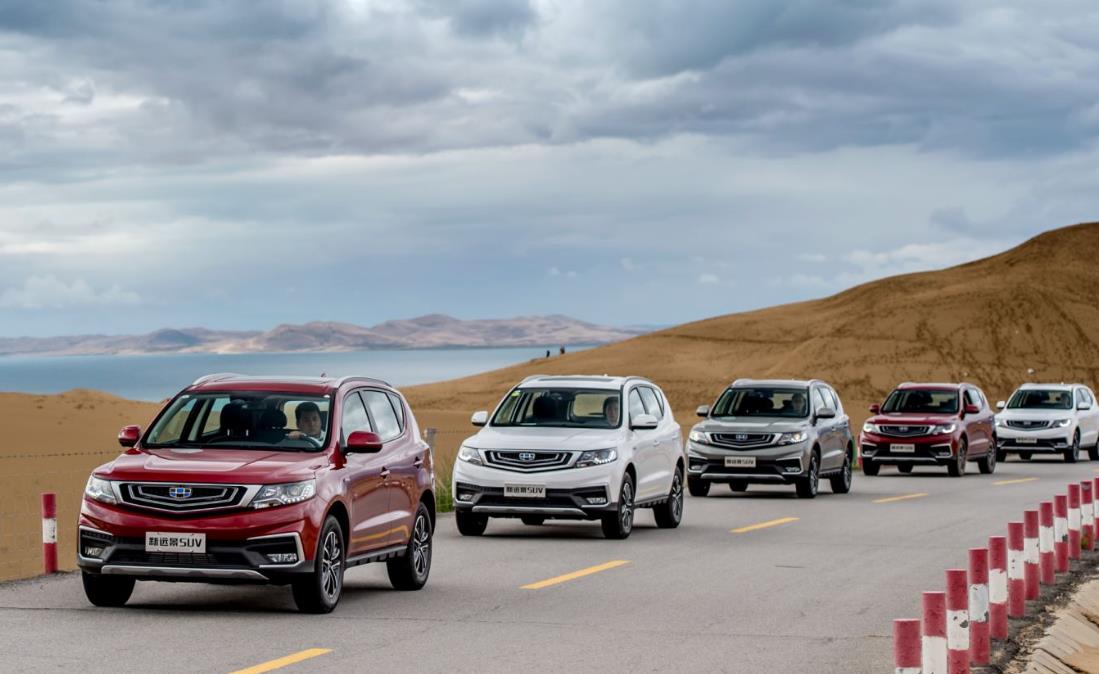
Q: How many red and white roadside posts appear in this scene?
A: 13